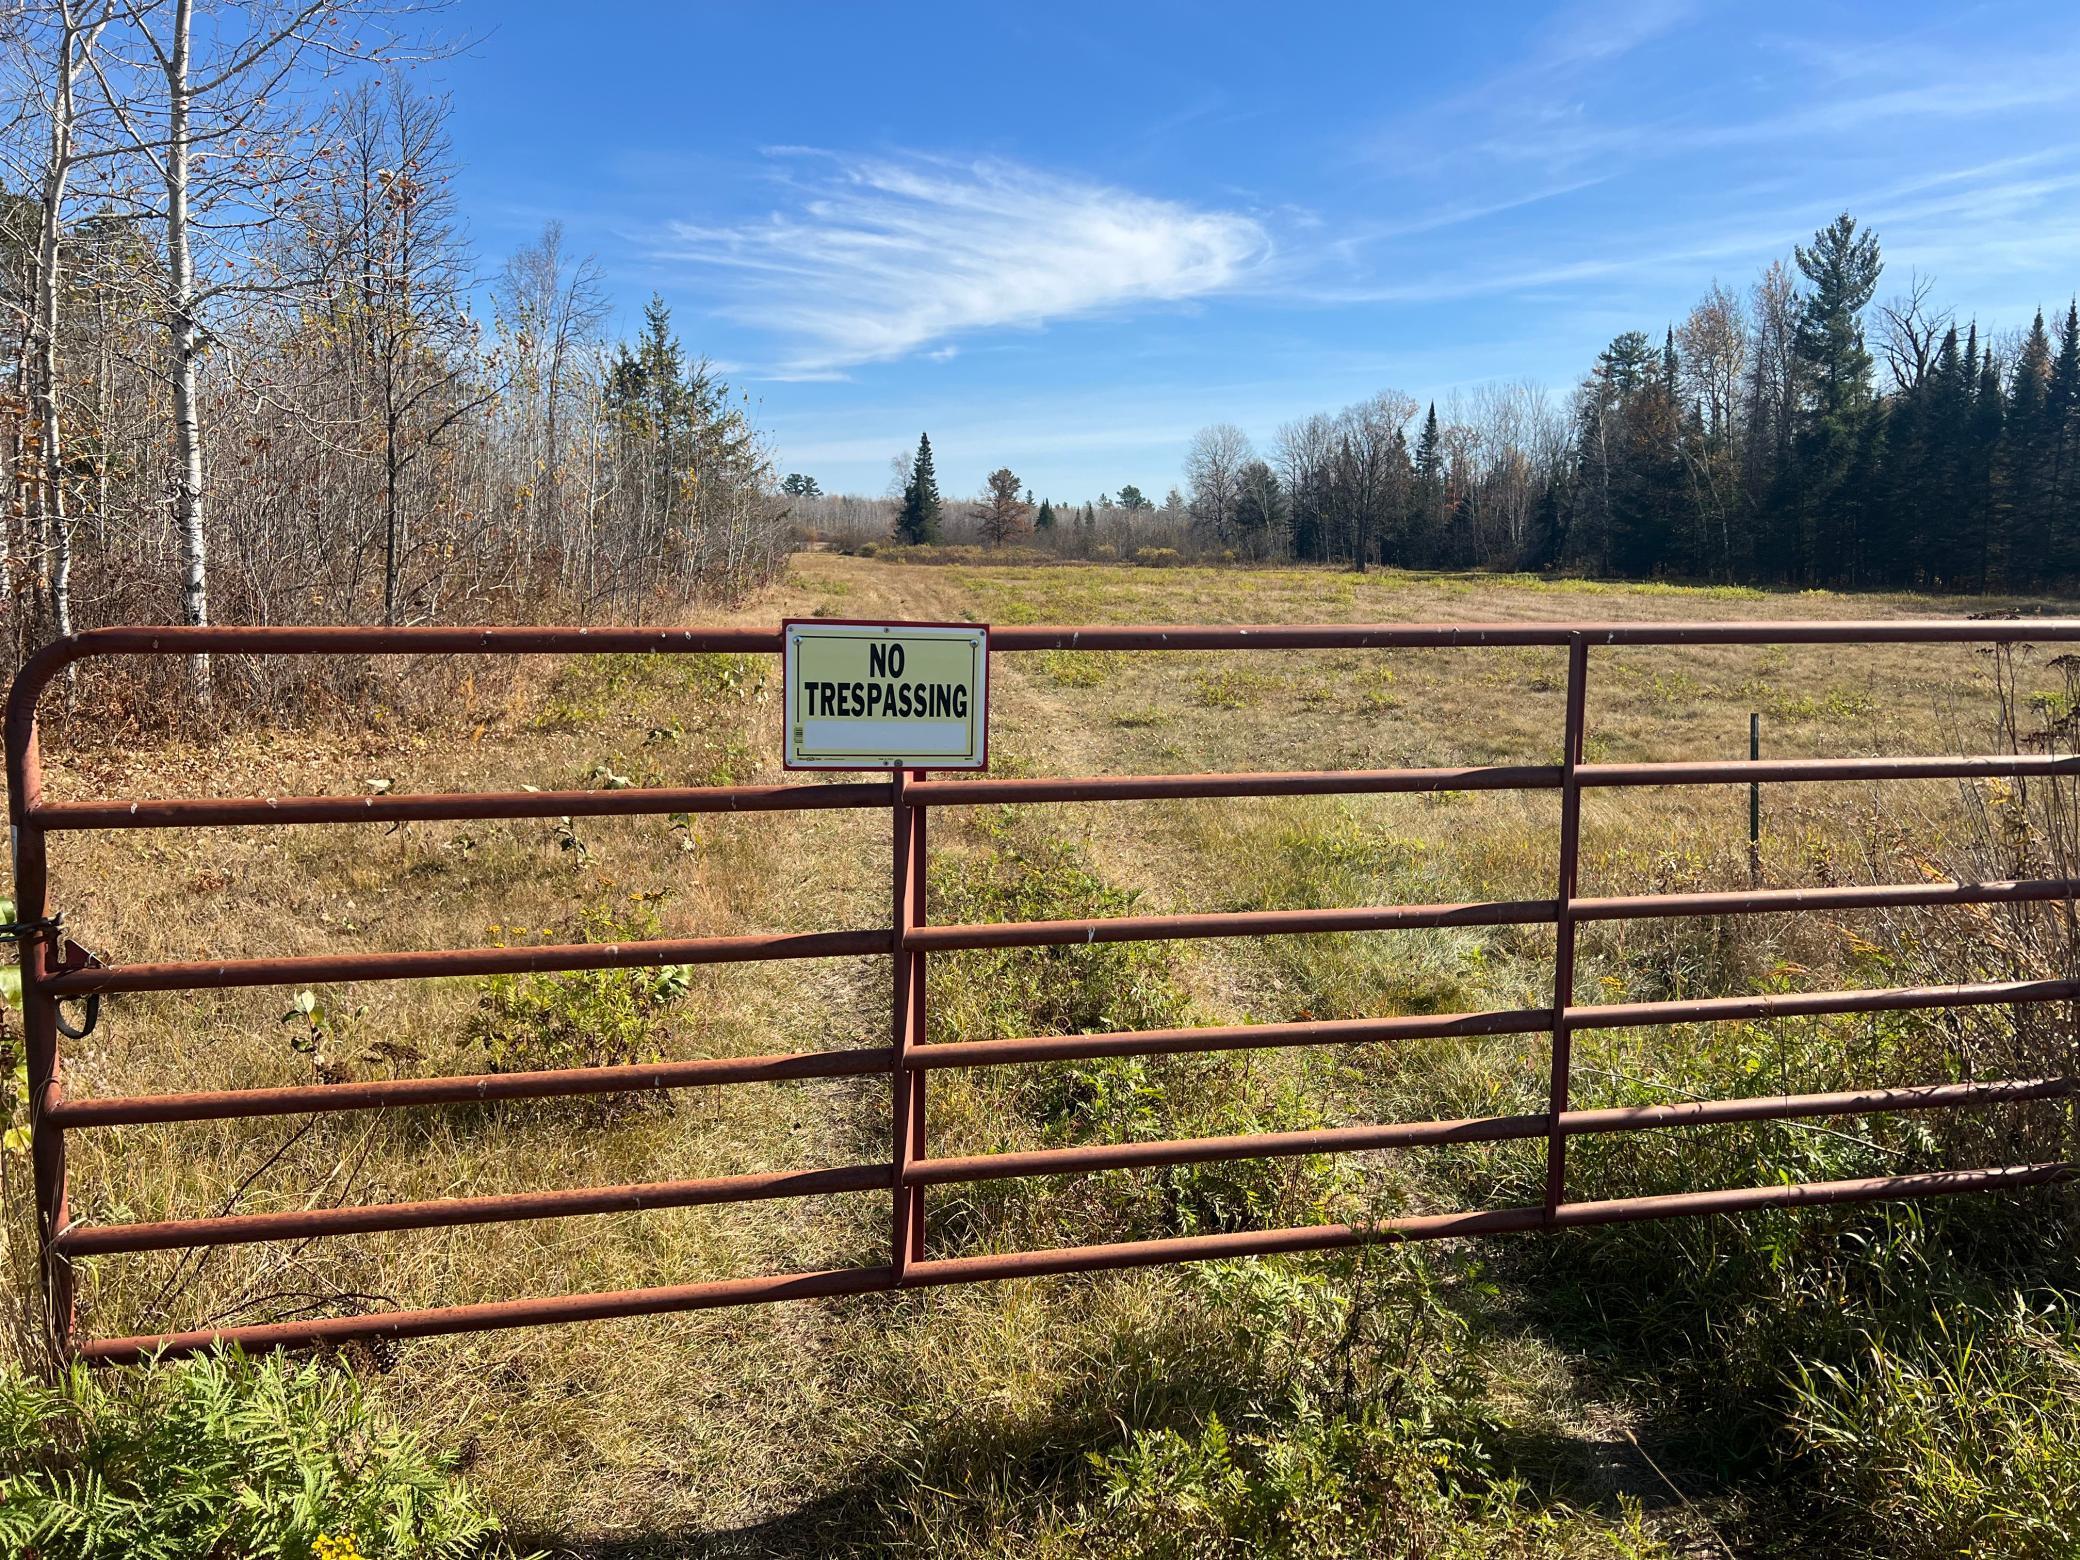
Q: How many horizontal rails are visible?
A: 6